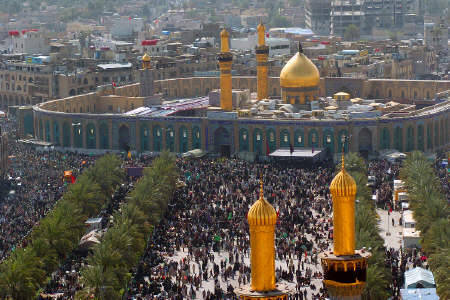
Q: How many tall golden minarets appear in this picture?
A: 4